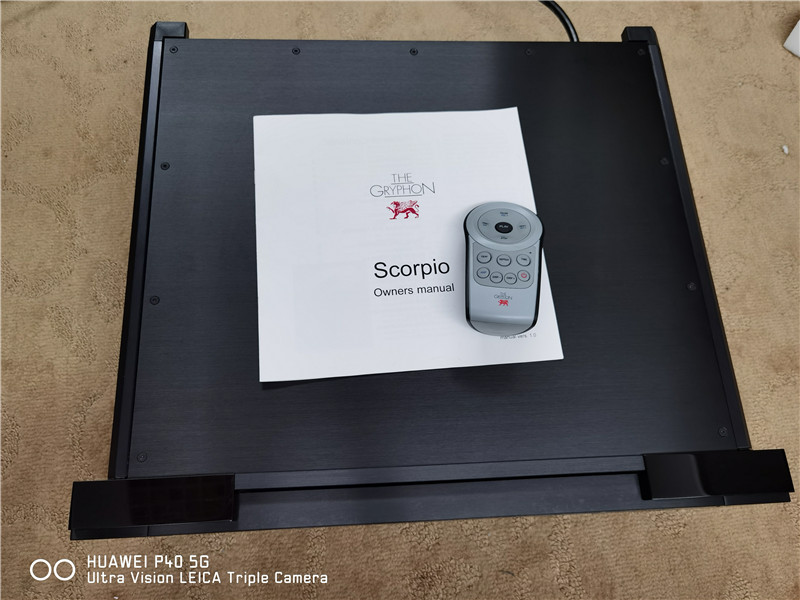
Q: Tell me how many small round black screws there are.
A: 11